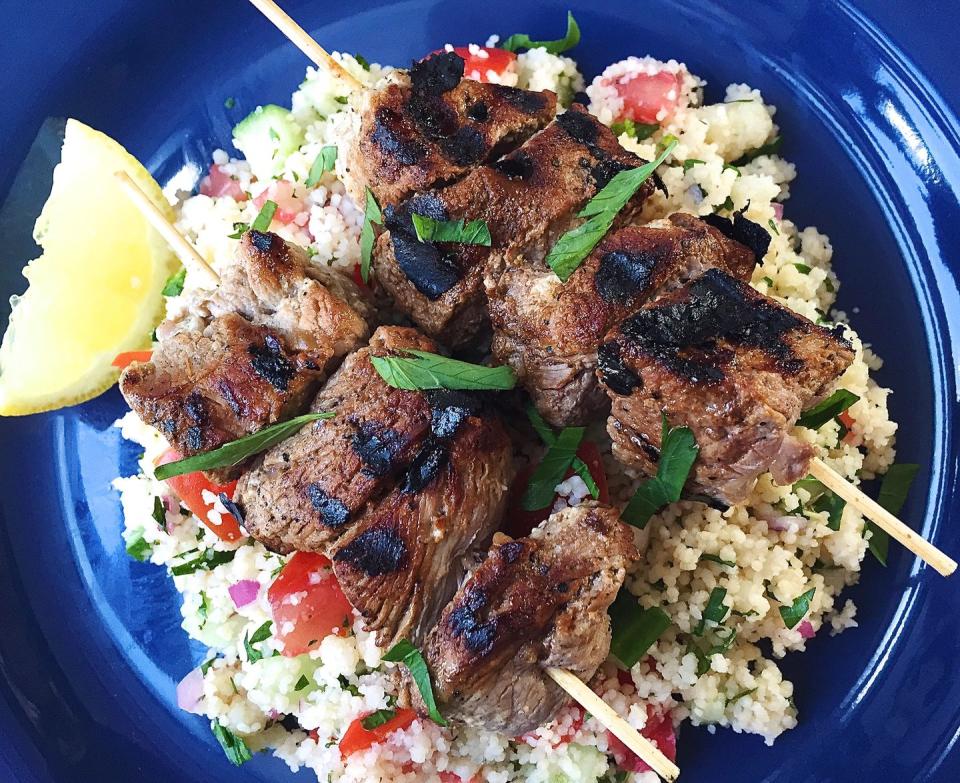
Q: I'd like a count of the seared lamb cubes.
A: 8